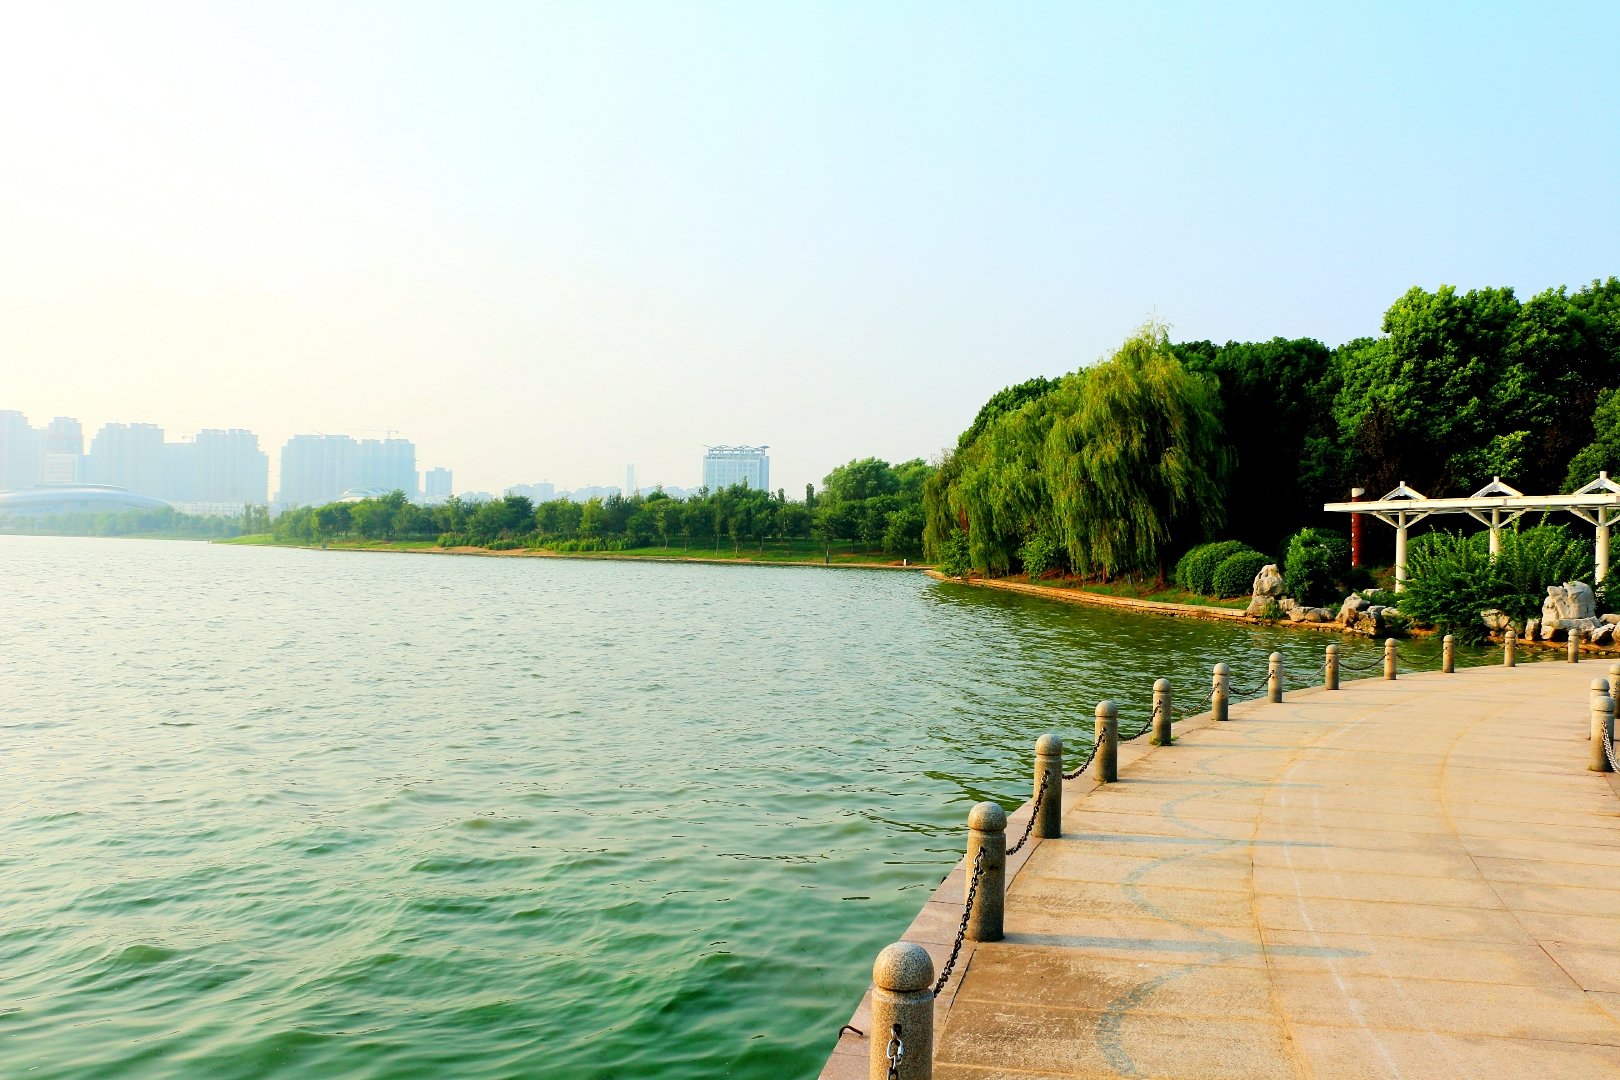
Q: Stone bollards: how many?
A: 15